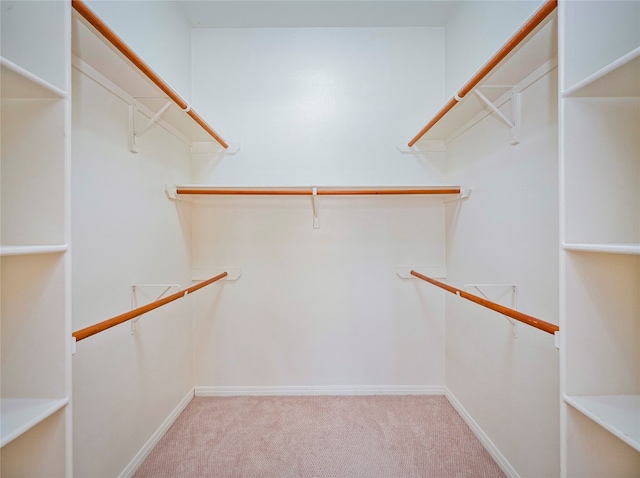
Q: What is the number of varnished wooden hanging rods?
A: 5